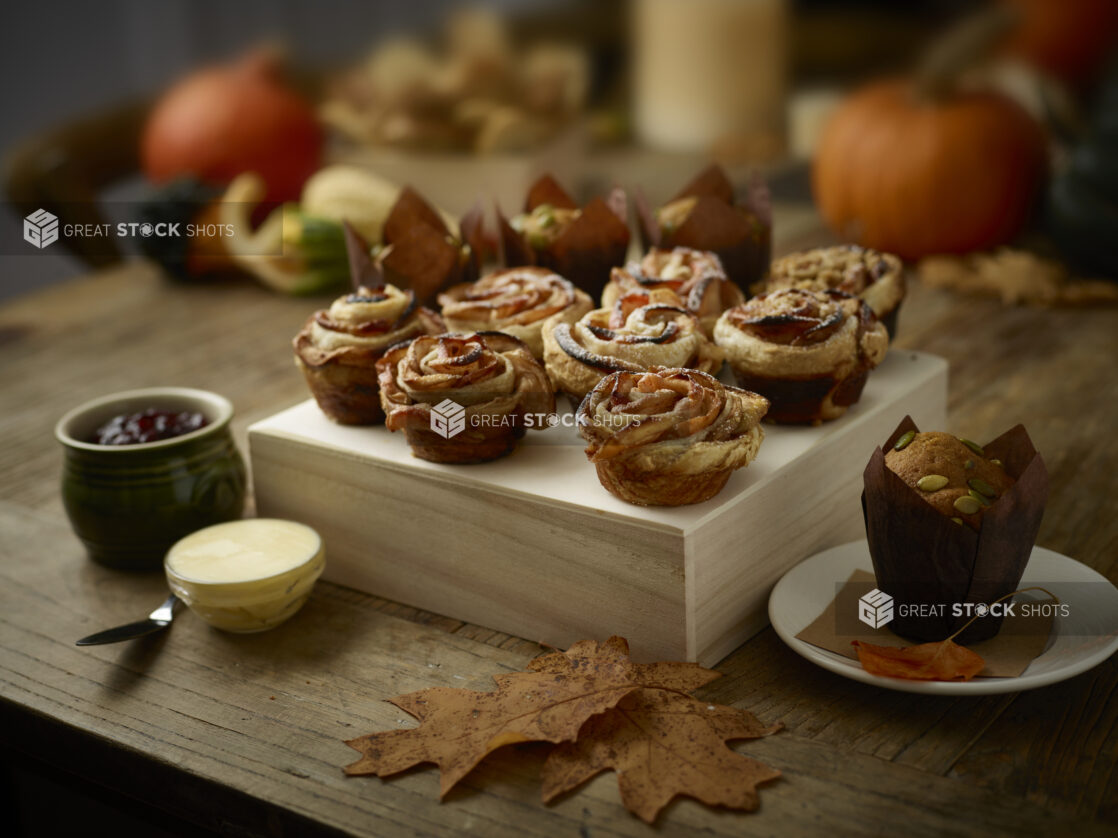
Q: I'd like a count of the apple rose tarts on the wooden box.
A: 8